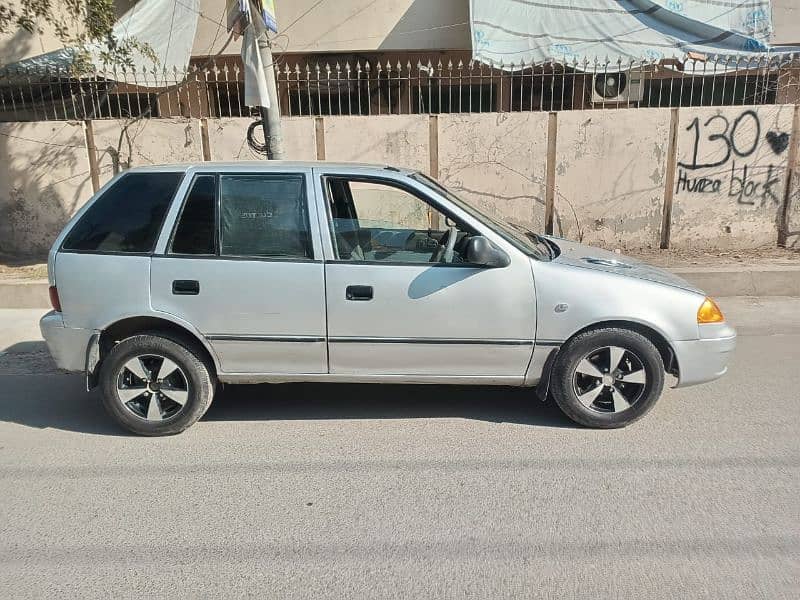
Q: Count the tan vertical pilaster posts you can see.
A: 7